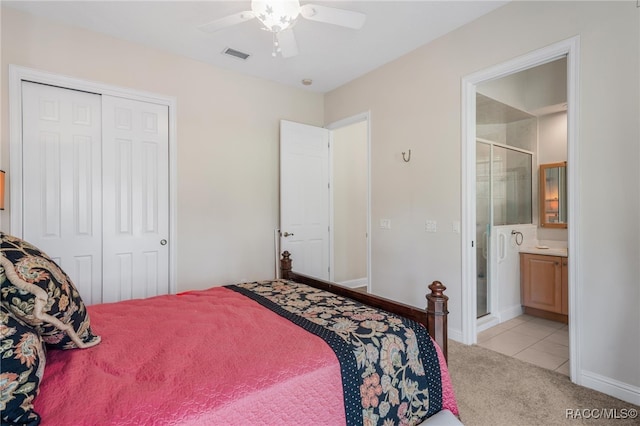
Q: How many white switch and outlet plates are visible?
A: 3